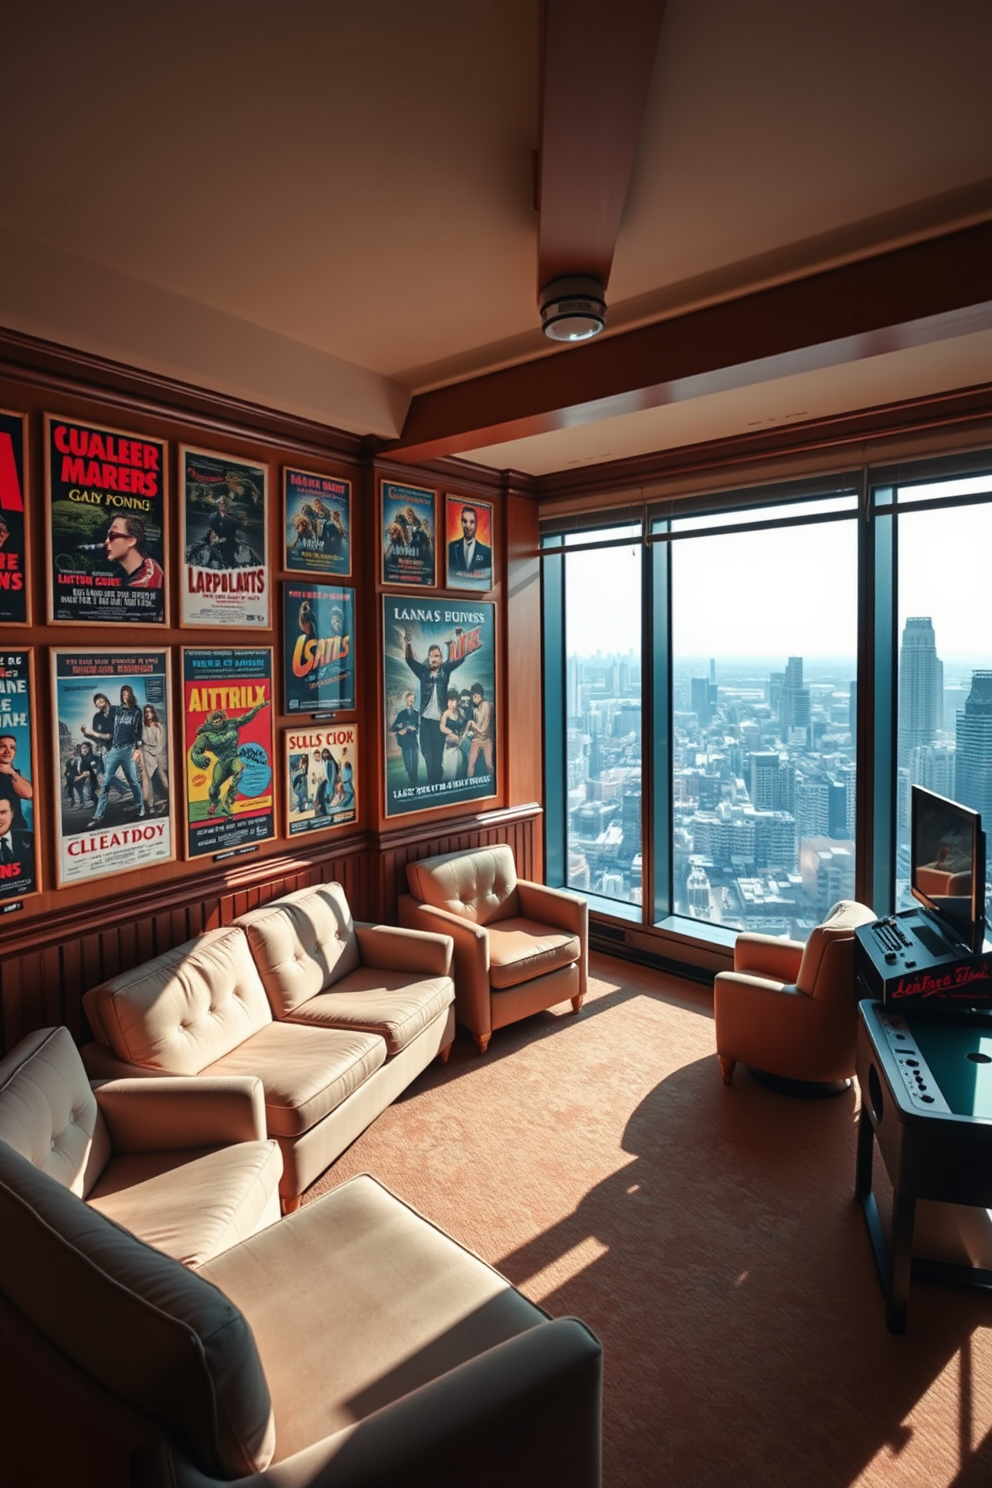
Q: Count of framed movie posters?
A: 12